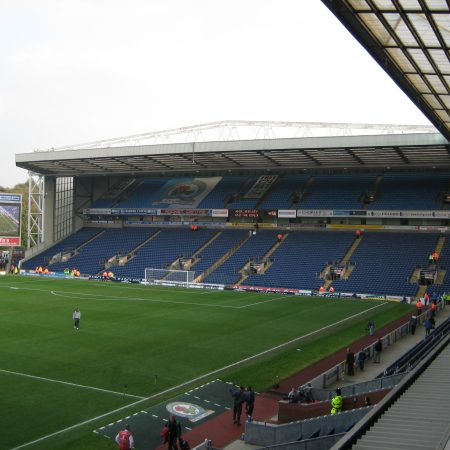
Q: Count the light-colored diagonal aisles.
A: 7